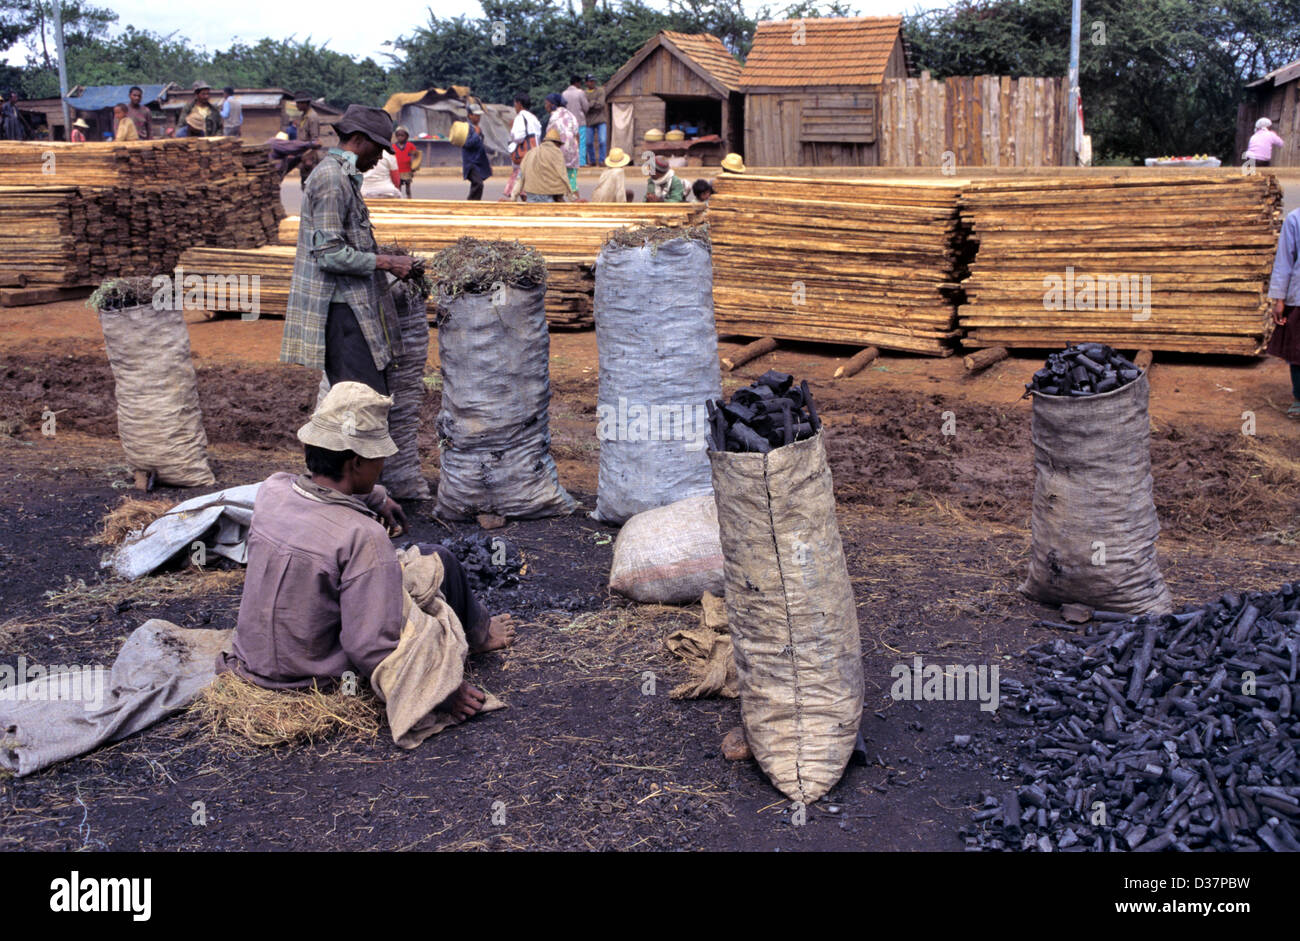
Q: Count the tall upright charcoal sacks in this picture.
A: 6